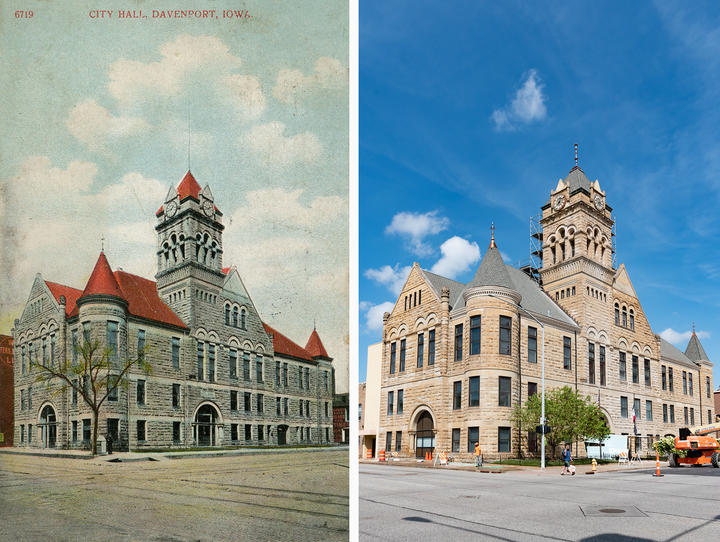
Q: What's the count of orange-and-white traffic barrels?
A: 2